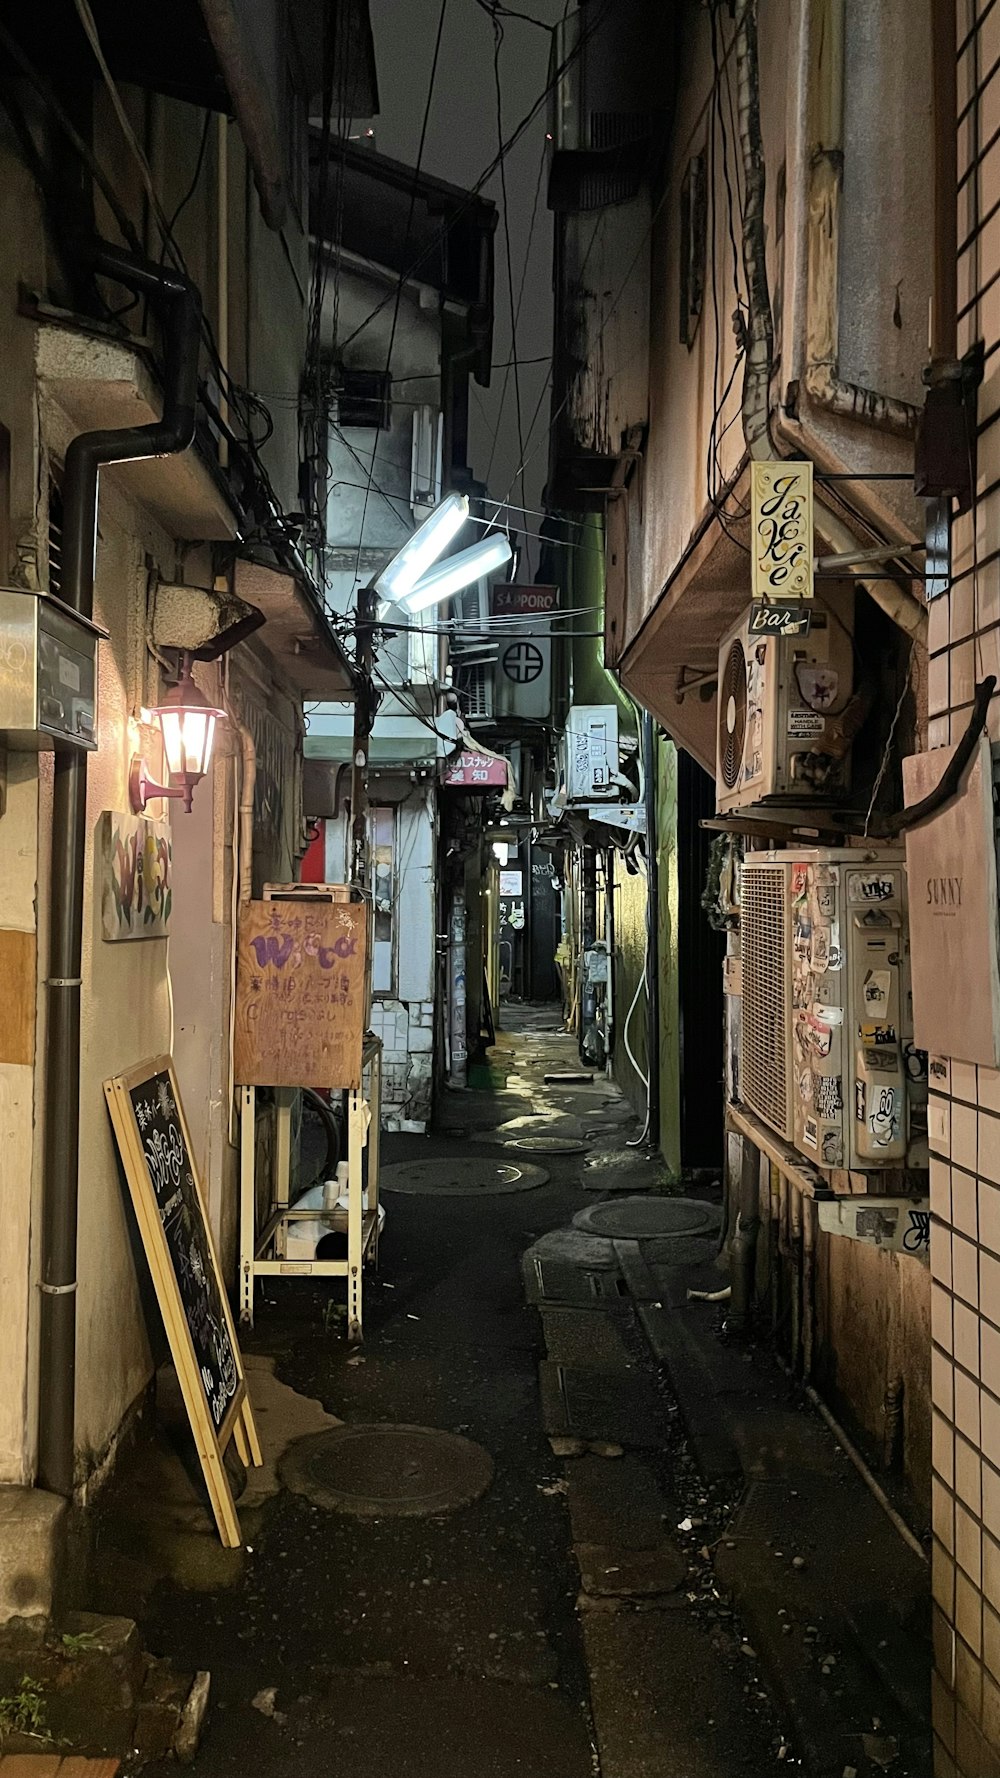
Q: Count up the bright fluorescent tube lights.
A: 2